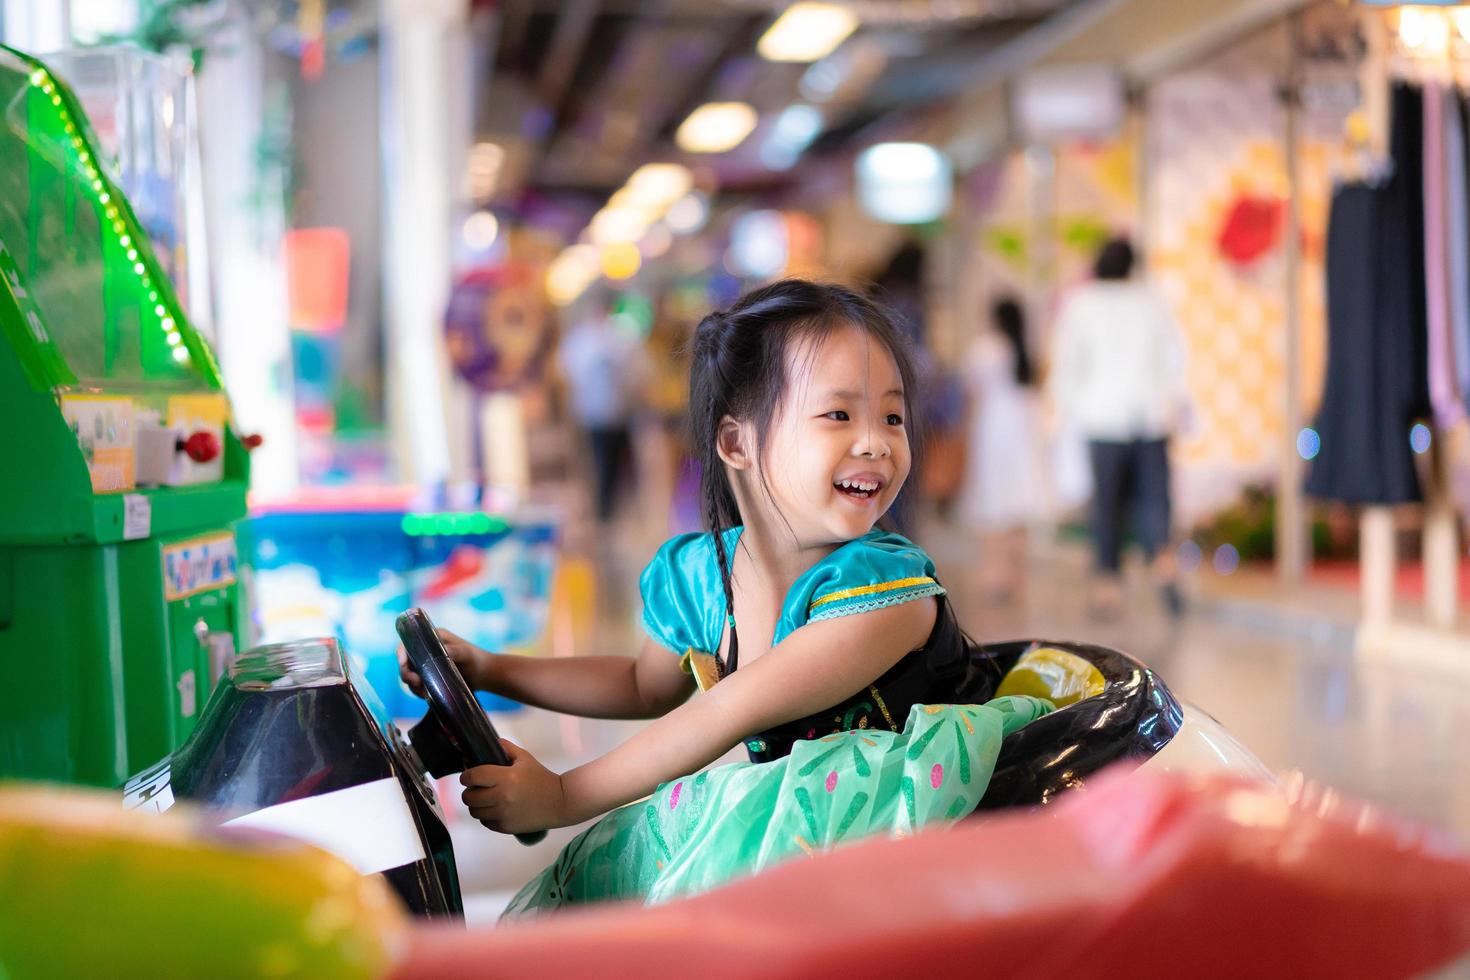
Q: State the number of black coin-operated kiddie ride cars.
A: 1